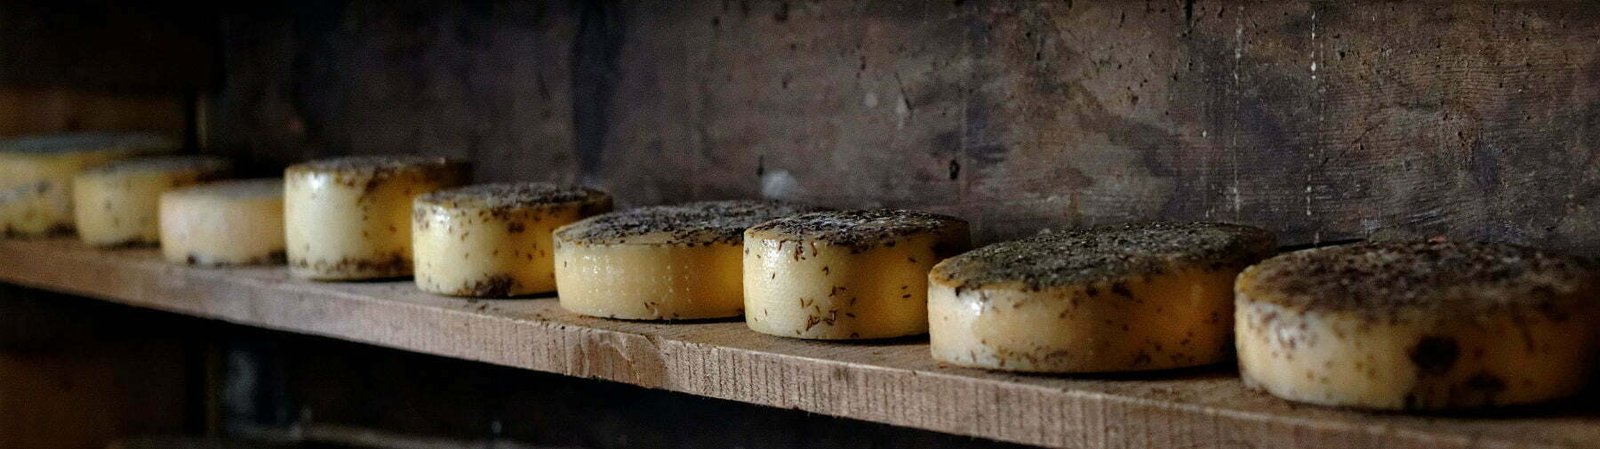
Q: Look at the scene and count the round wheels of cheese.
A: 9